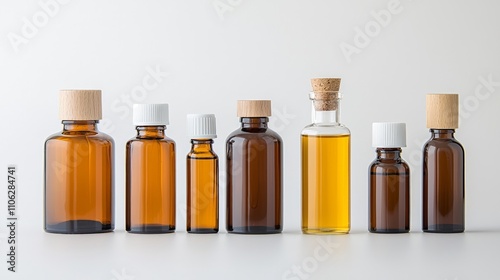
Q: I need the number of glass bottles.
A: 7